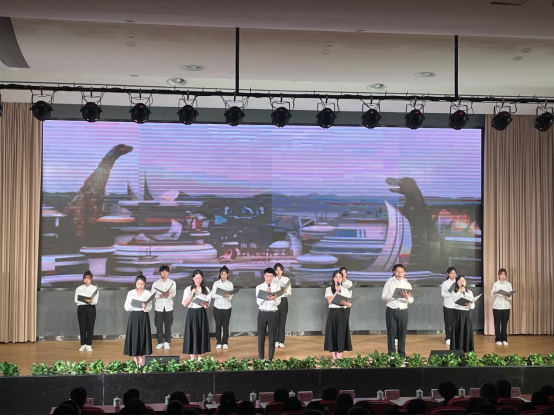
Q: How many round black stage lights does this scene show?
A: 12